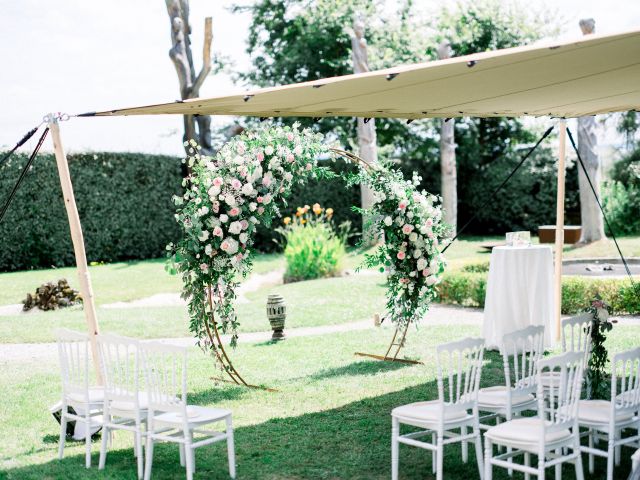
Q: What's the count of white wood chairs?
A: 8